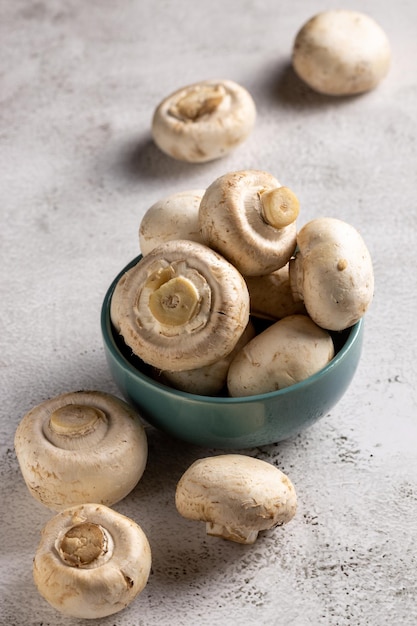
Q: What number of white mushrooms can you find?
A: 12